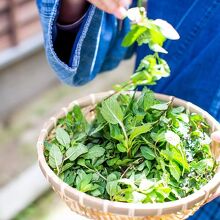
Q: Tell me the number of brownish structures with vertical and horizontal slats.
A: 1